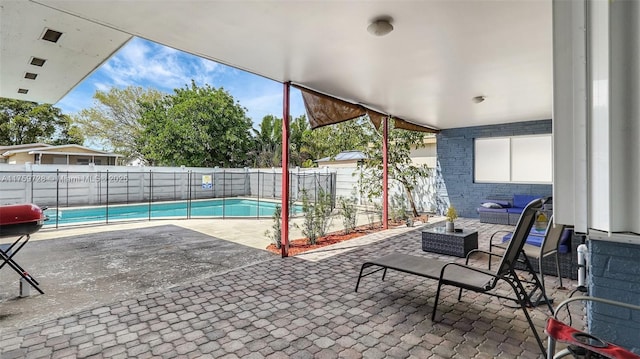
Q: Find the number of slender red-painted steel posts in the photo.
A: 2